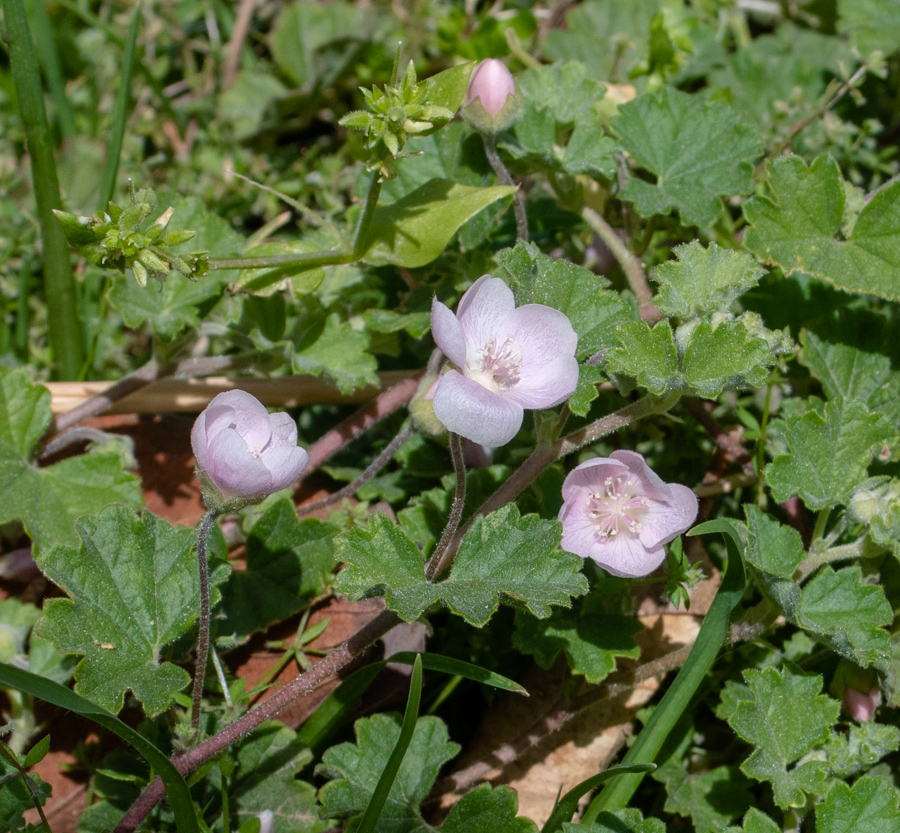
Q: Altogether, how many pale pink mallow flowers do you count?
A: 3